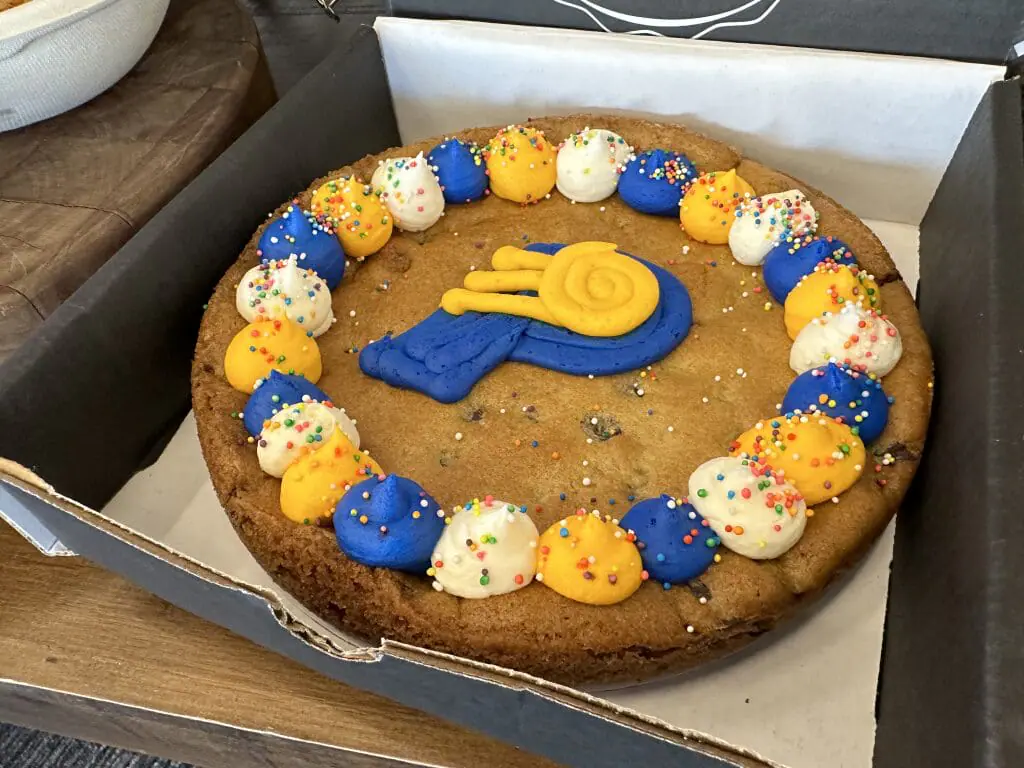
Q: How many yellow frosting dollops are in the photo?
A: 8